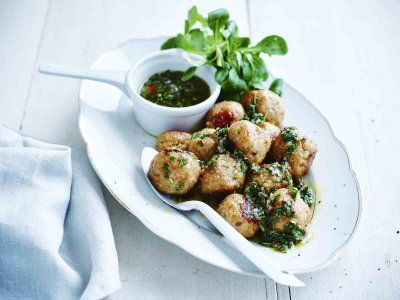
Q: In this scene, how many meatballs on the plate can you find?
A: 11